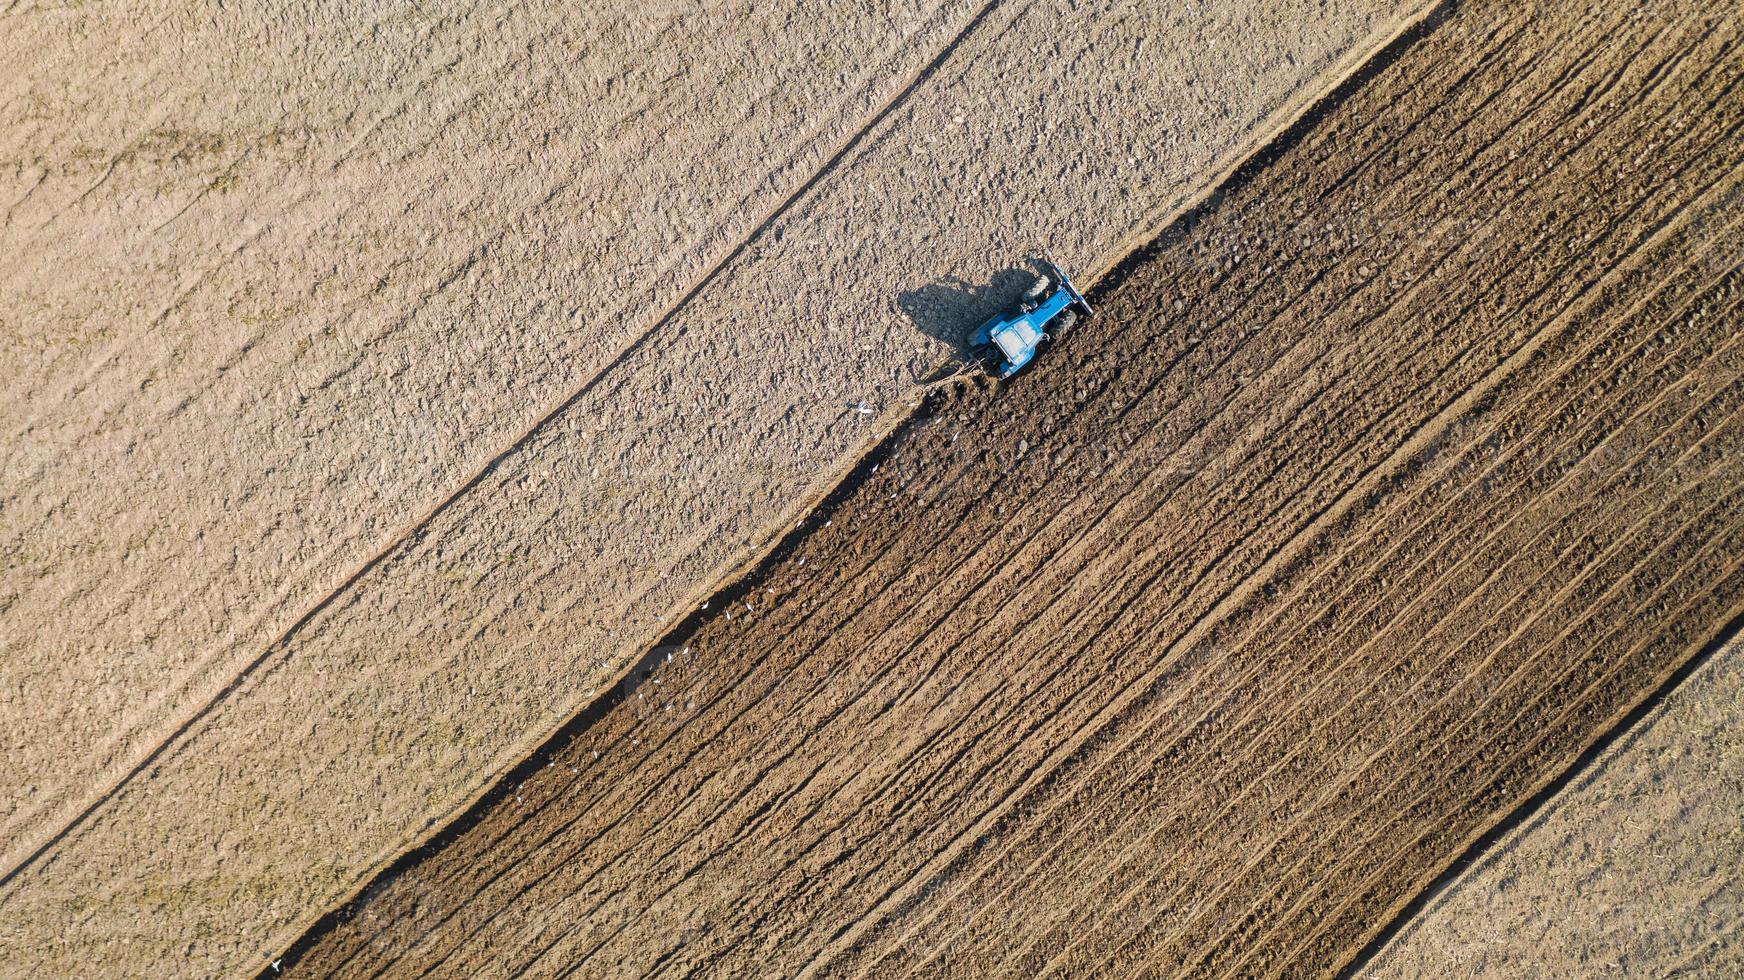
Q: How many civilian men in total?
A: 0